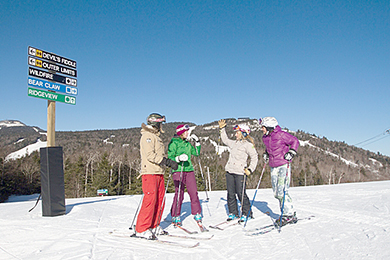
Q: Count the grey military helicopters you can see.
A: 0